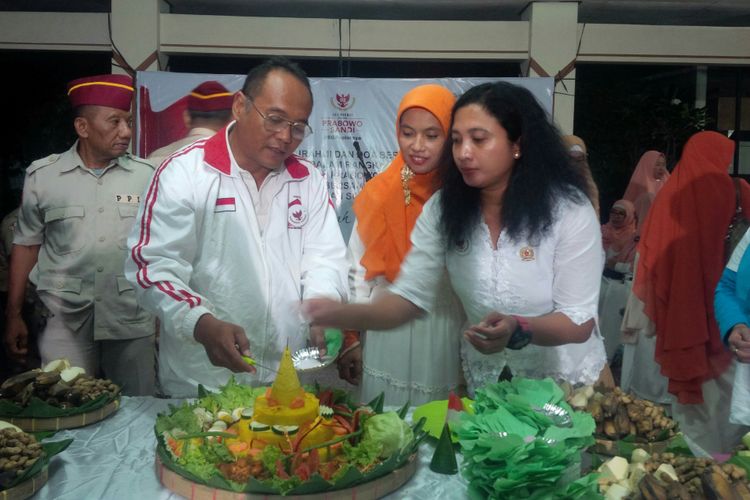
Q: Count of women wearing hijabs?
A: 5